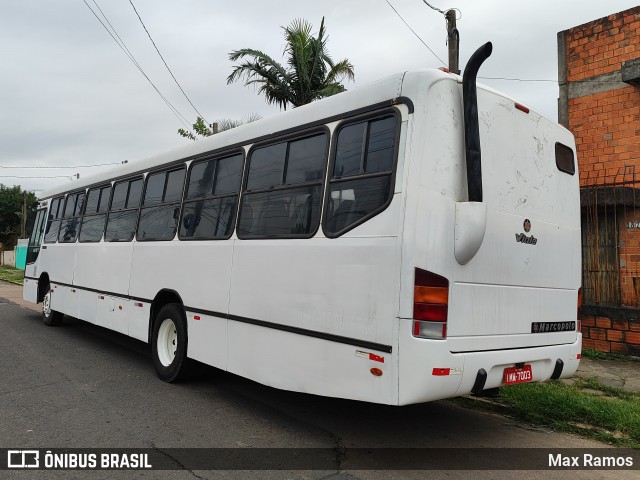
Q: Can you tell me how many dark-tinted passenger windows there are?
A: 8